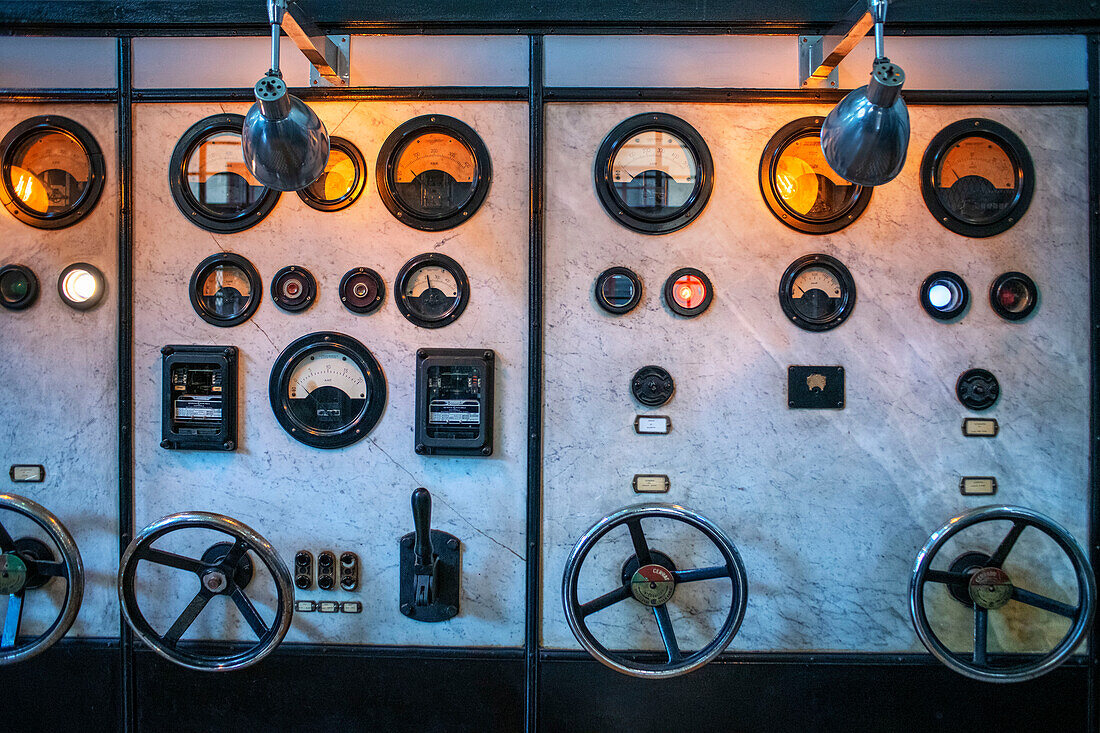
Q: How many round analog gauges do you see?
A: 11